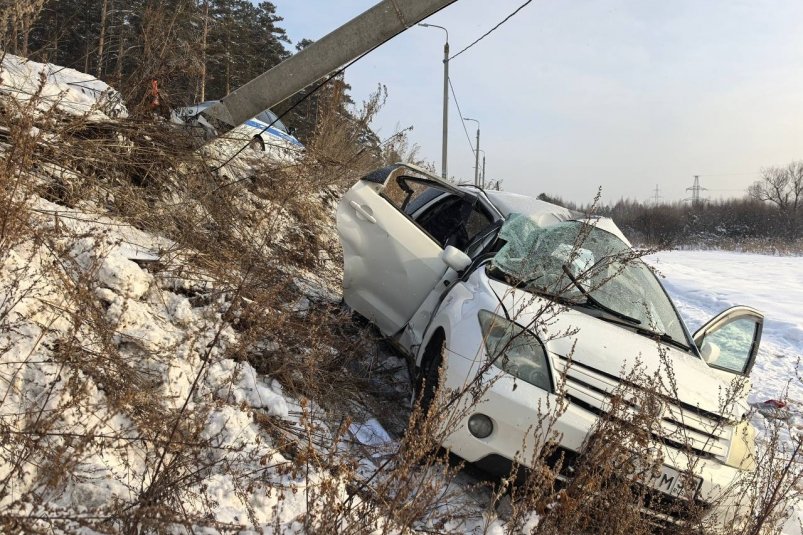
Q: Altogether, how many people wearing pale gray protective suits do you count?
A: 0